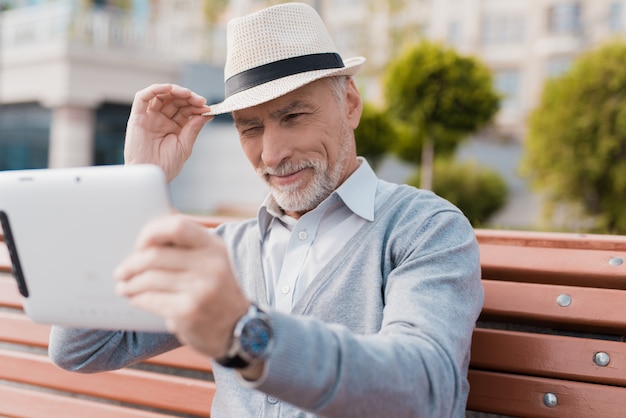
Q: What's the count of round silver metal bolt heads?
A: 4